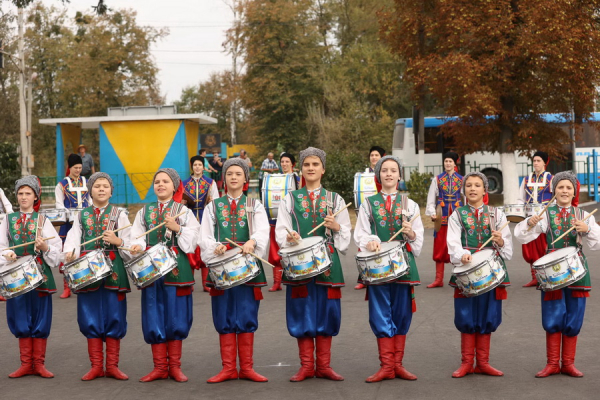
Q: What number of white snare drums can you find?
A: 8